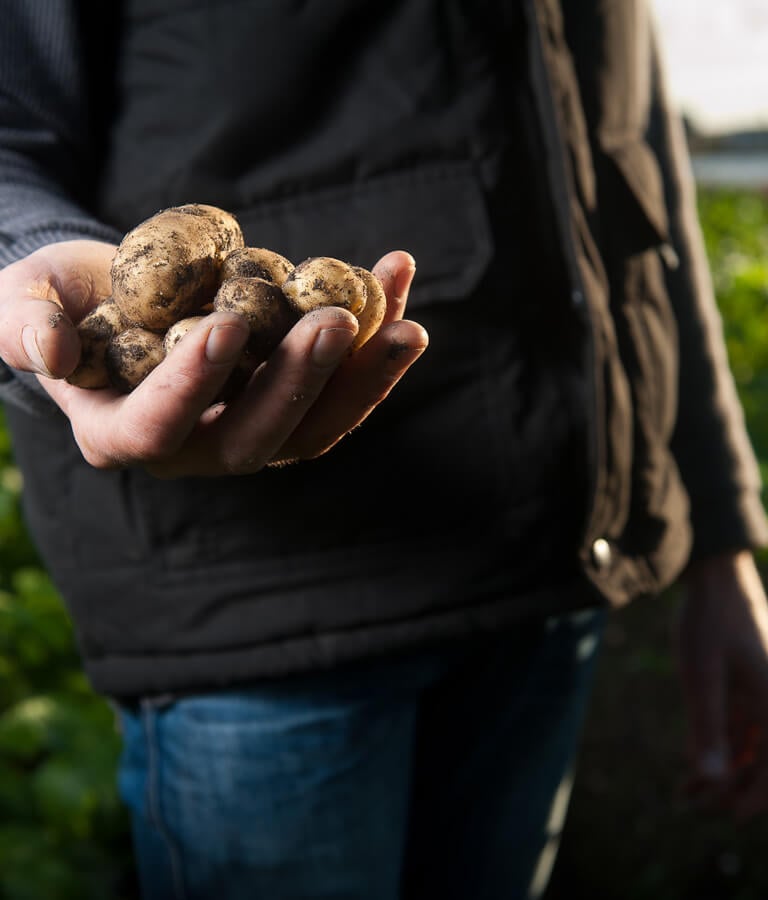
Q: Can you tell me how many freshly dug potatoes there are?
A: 9